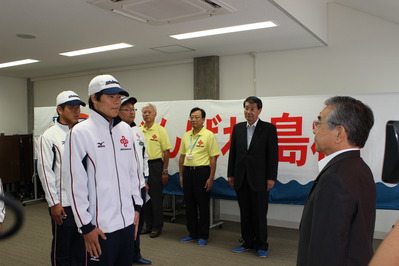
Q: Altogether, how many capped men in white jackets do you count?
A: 3